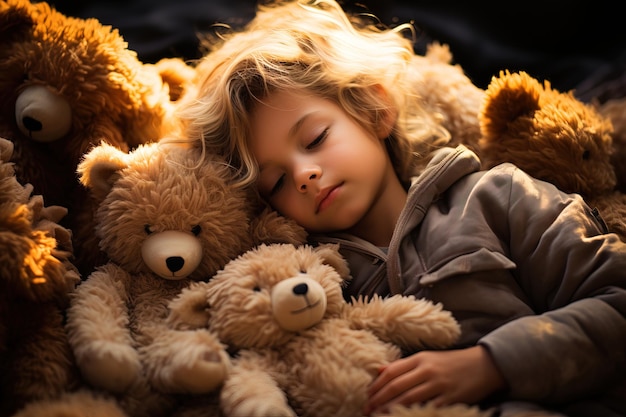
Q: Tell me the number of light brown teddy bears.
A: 2